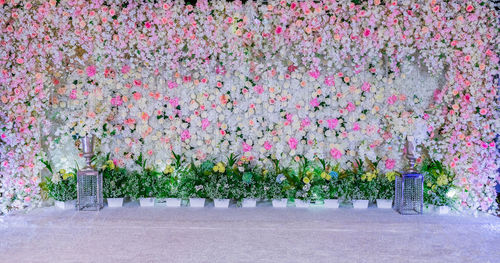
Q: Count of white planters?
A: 13